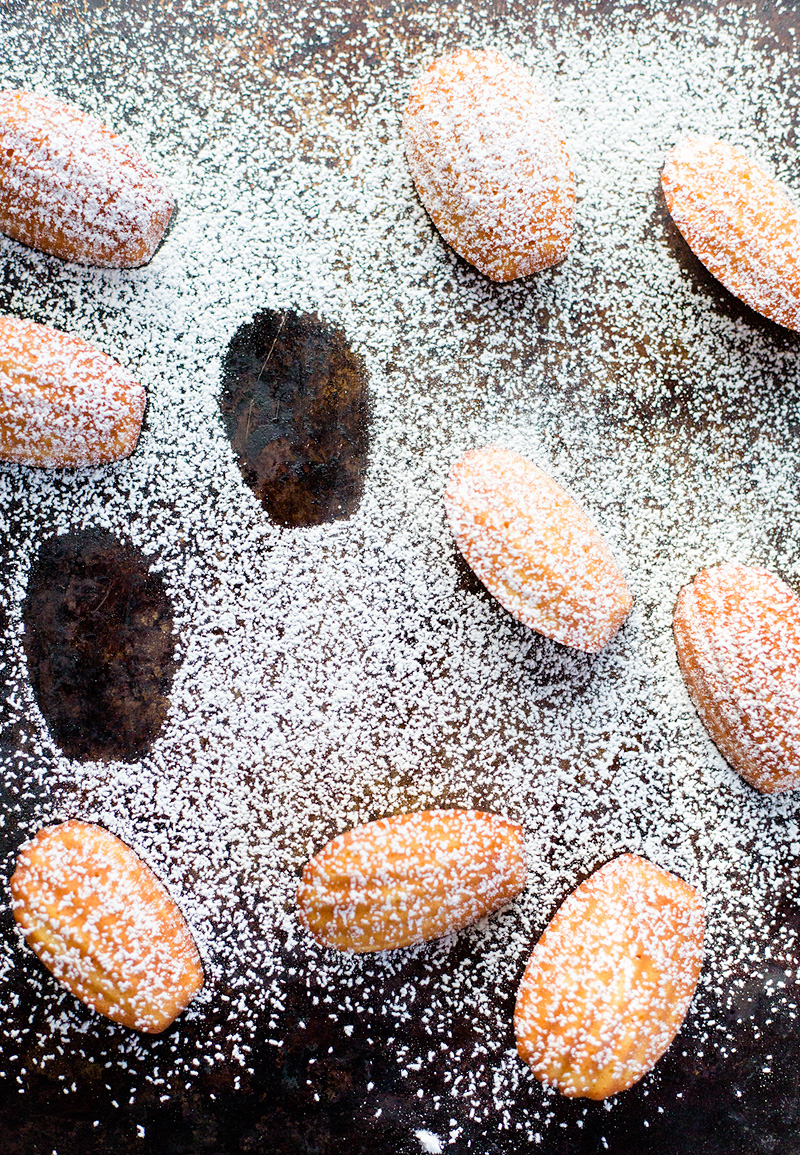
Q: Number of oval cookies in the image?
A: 9